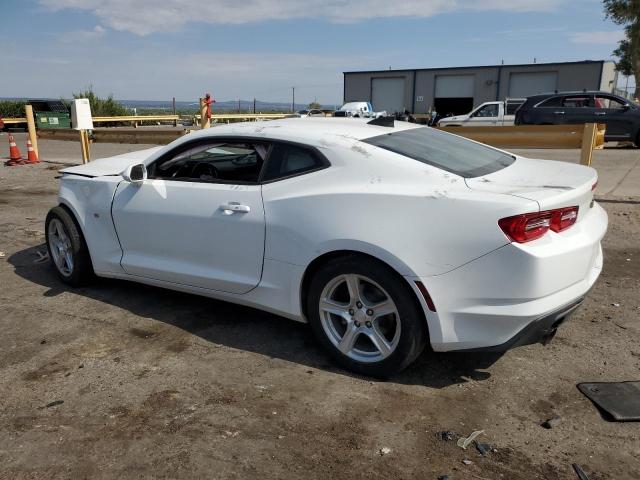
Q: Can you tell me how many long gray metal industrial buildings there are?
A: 1